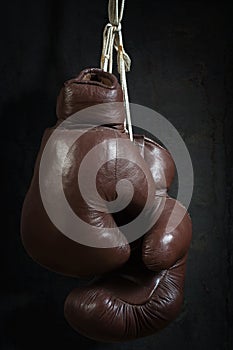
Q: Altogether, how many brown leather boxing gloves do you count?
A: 2